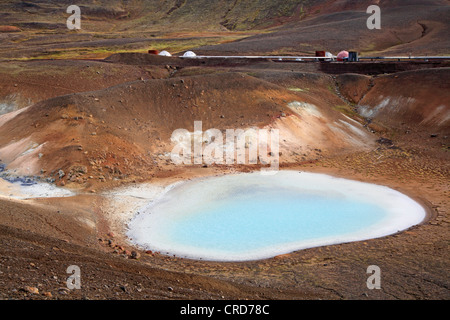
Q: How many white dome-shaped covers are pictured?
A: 2